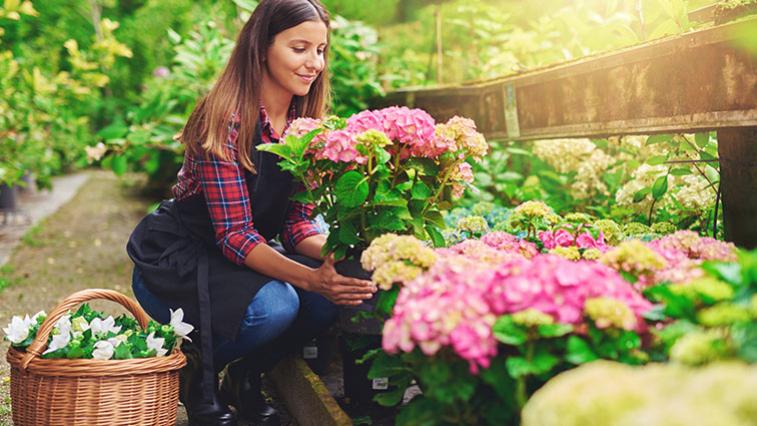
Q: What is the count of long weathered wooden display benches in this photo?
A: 1